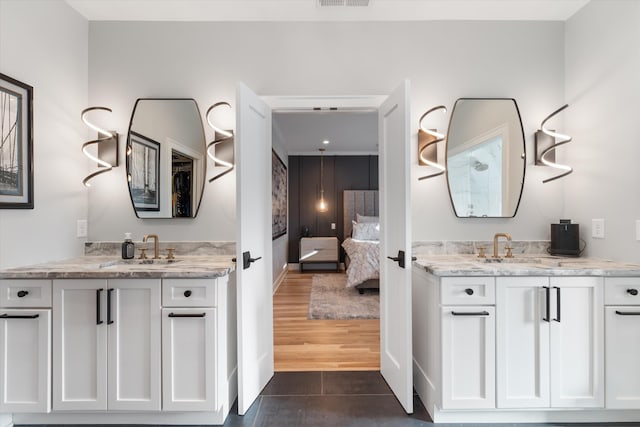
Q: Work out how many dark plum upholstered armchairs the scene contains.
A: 0